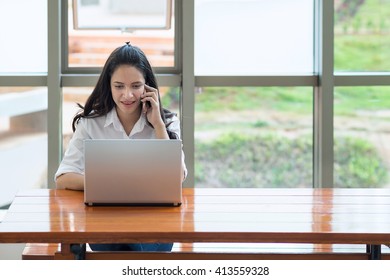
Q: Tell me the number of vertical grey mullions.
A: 3